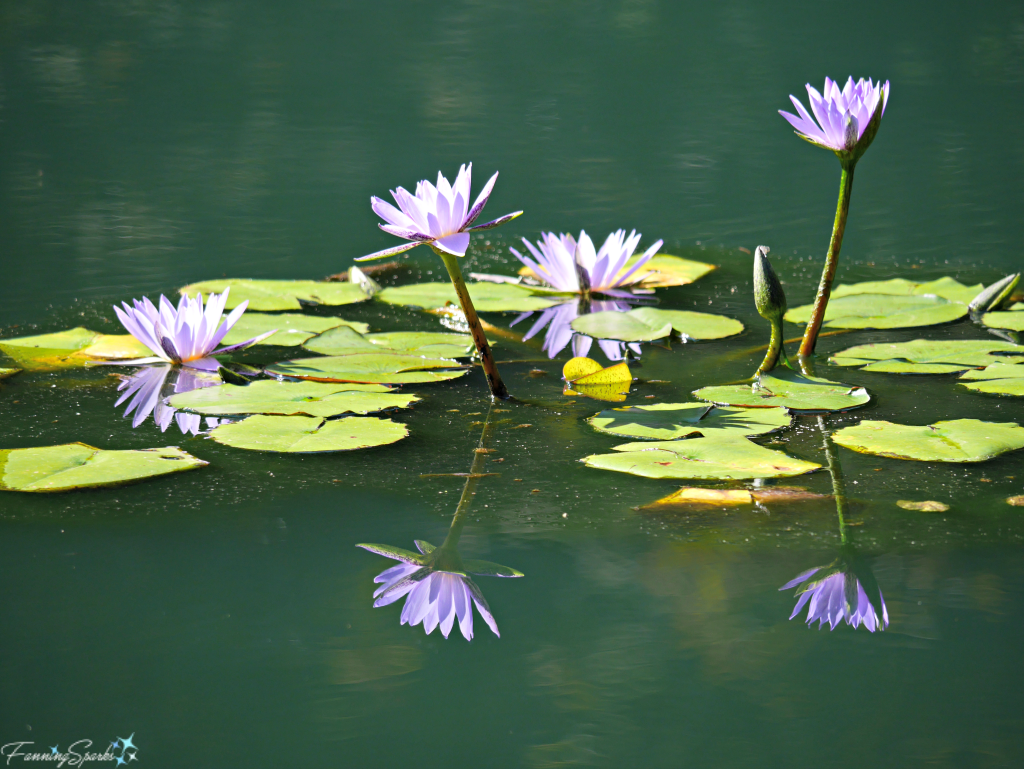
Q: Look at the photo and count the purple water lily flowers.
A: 4